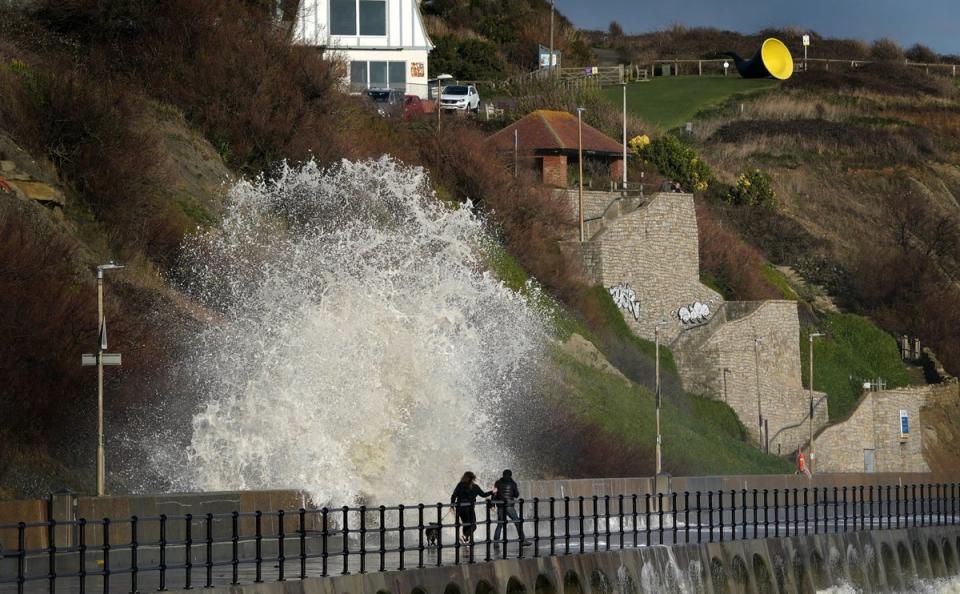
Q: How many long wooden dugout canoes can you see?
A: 0